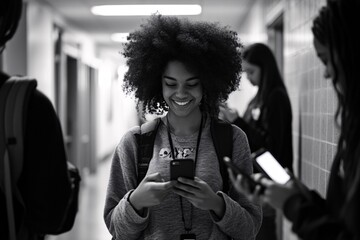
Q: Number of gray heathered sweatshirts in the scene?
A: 1